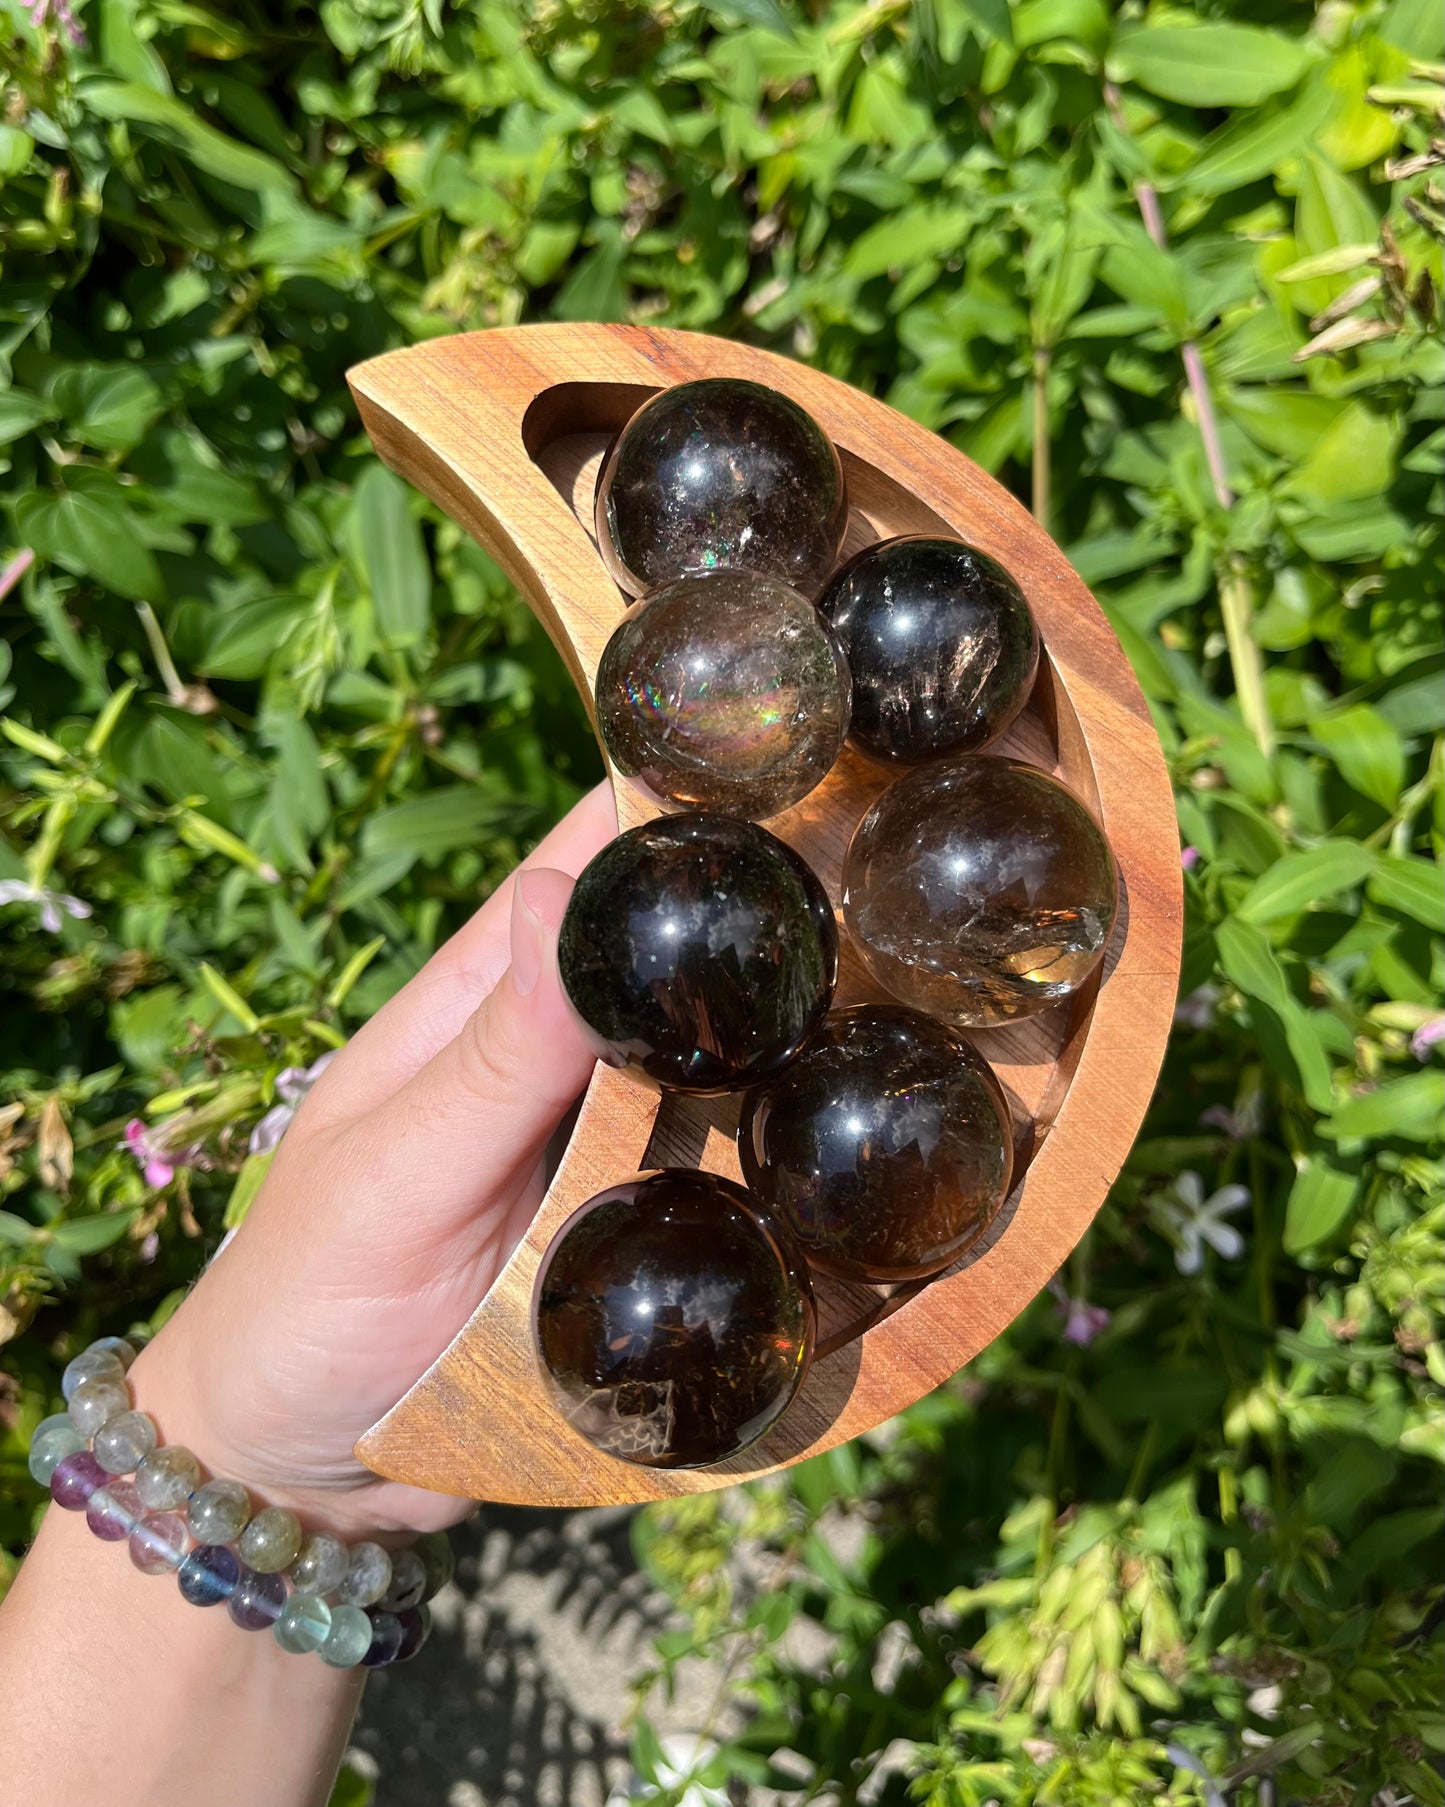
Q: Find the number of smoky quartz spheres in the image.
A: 7